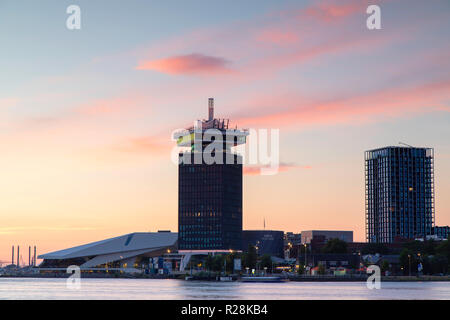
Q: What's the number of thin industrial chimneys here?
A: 4